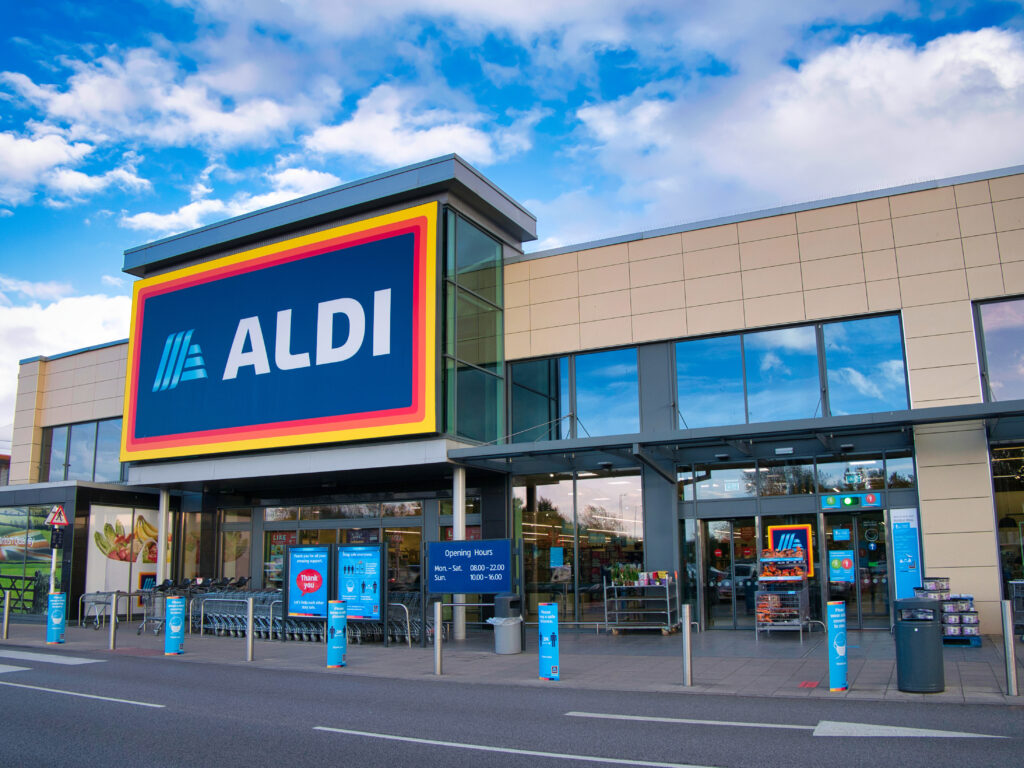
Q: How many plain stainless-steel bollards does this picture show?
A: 6